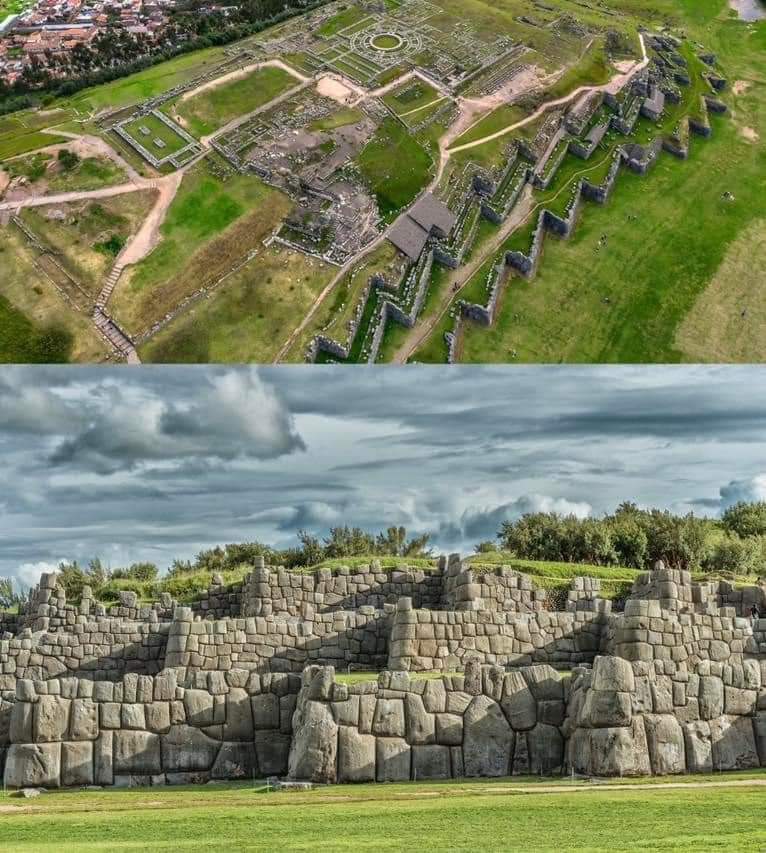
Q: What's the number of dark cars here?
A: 0